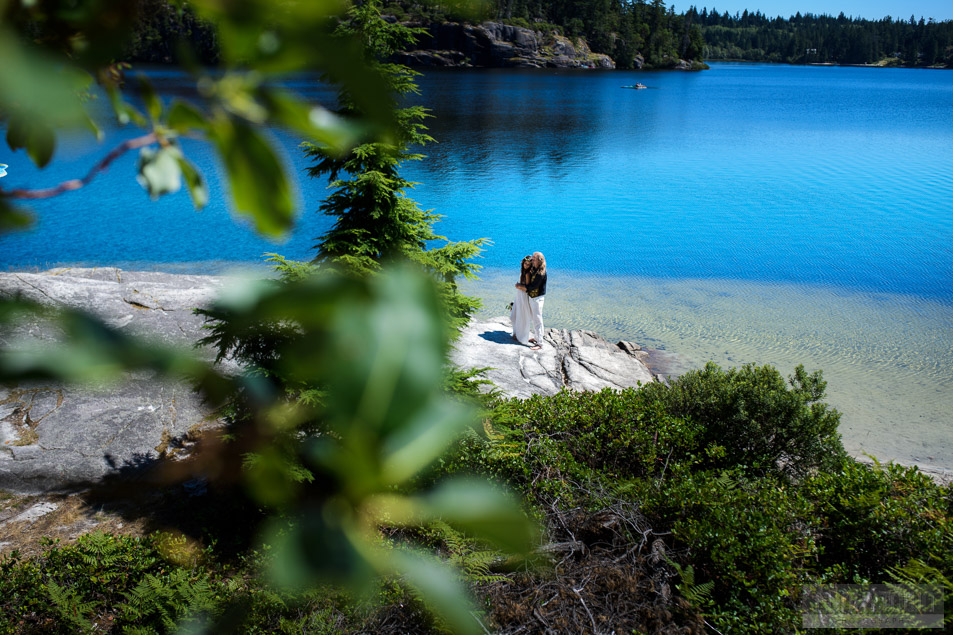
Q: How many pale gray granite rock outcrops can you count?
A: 2